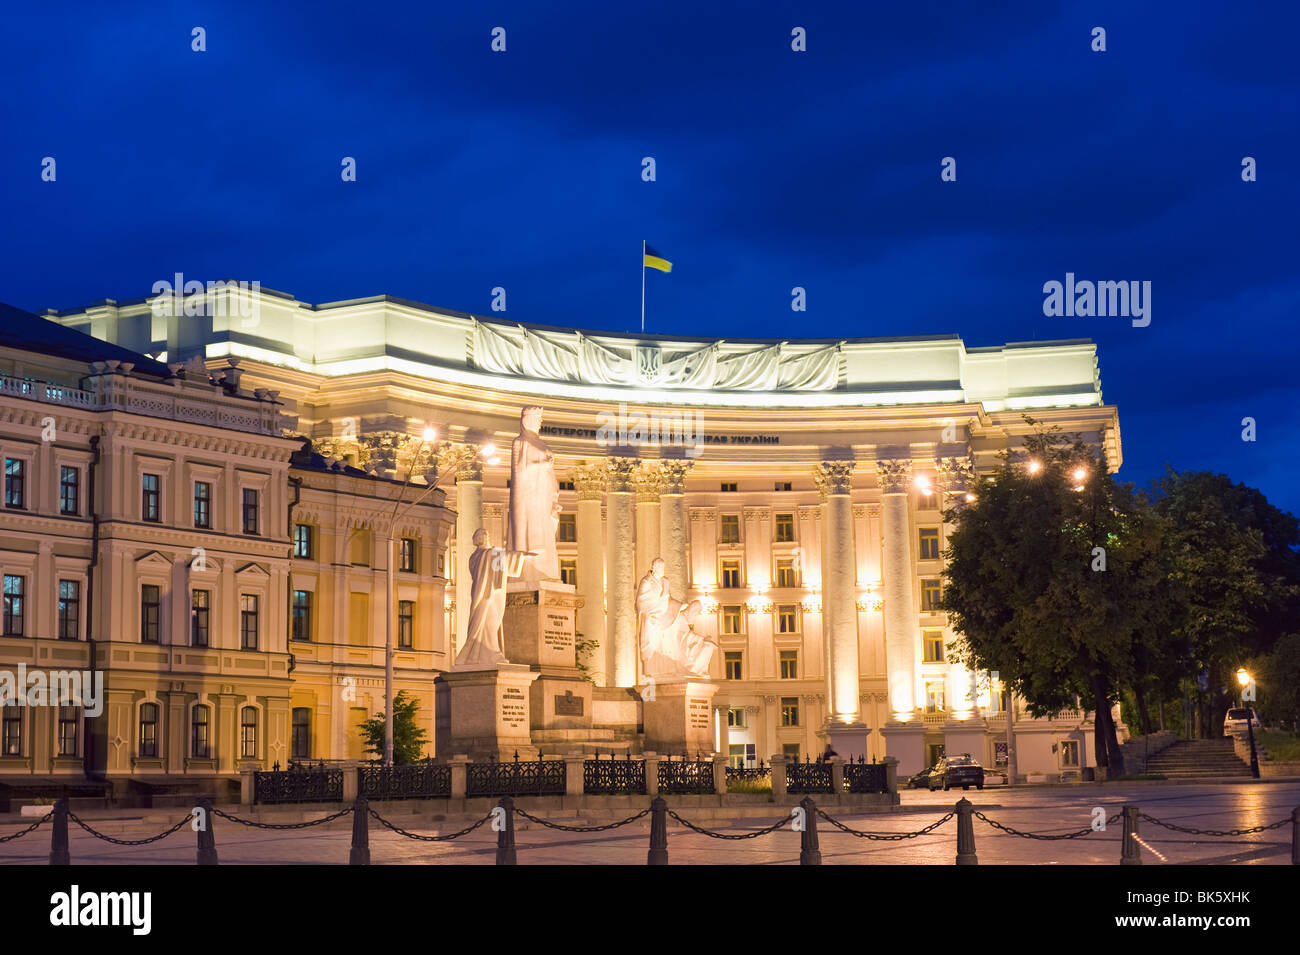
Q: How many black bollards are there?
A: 9